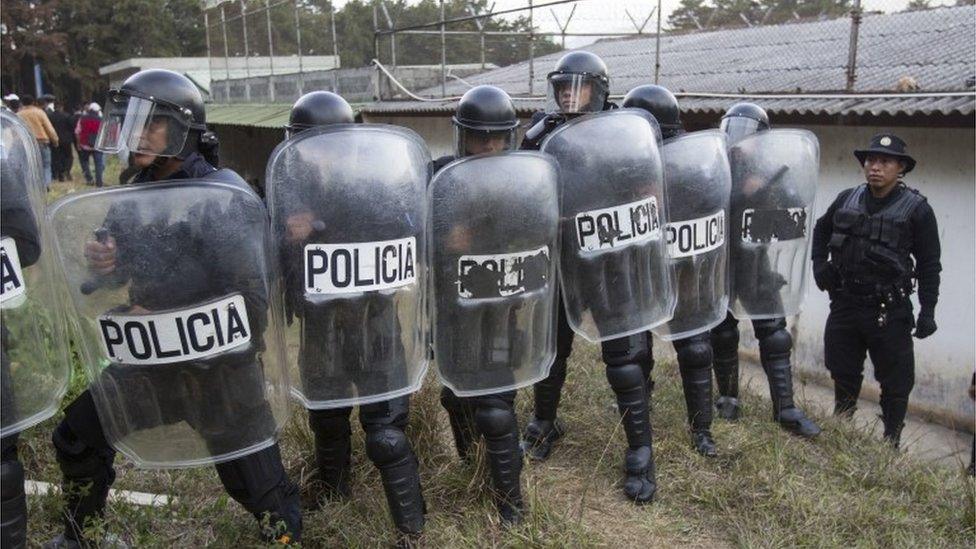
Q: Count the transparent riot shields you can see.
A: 7